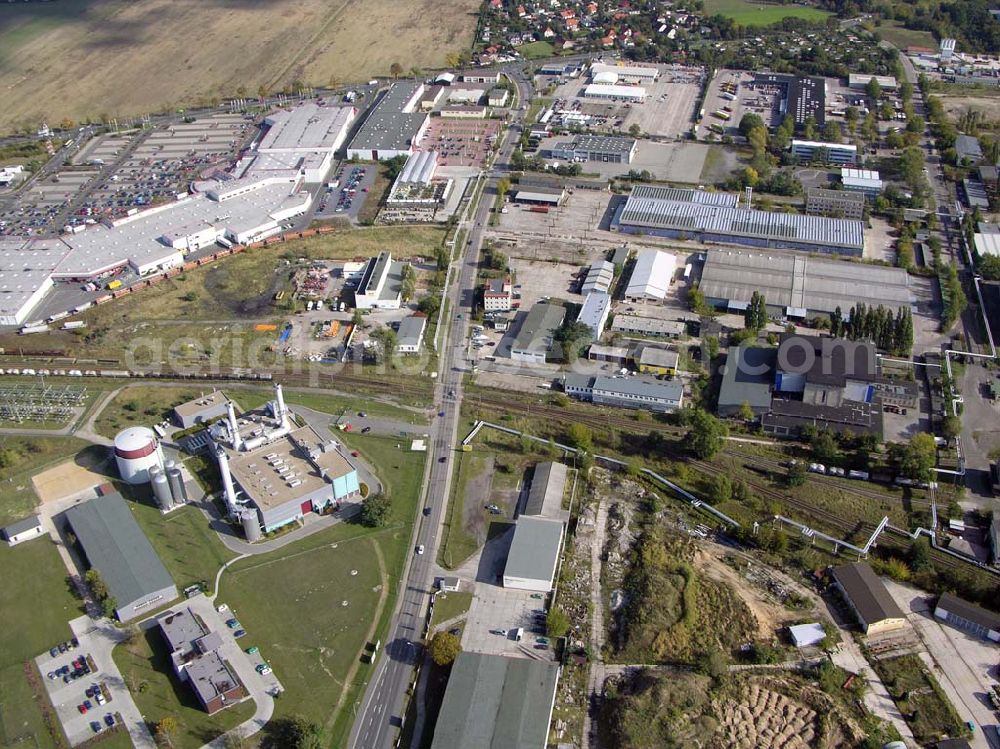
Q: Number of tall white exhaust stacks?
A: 3